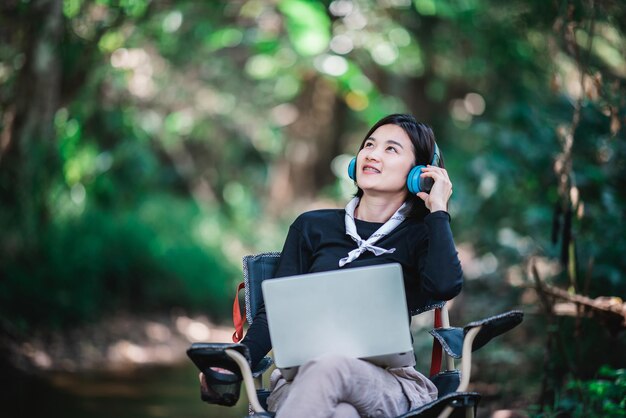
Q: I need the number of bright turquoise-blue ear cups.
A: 2